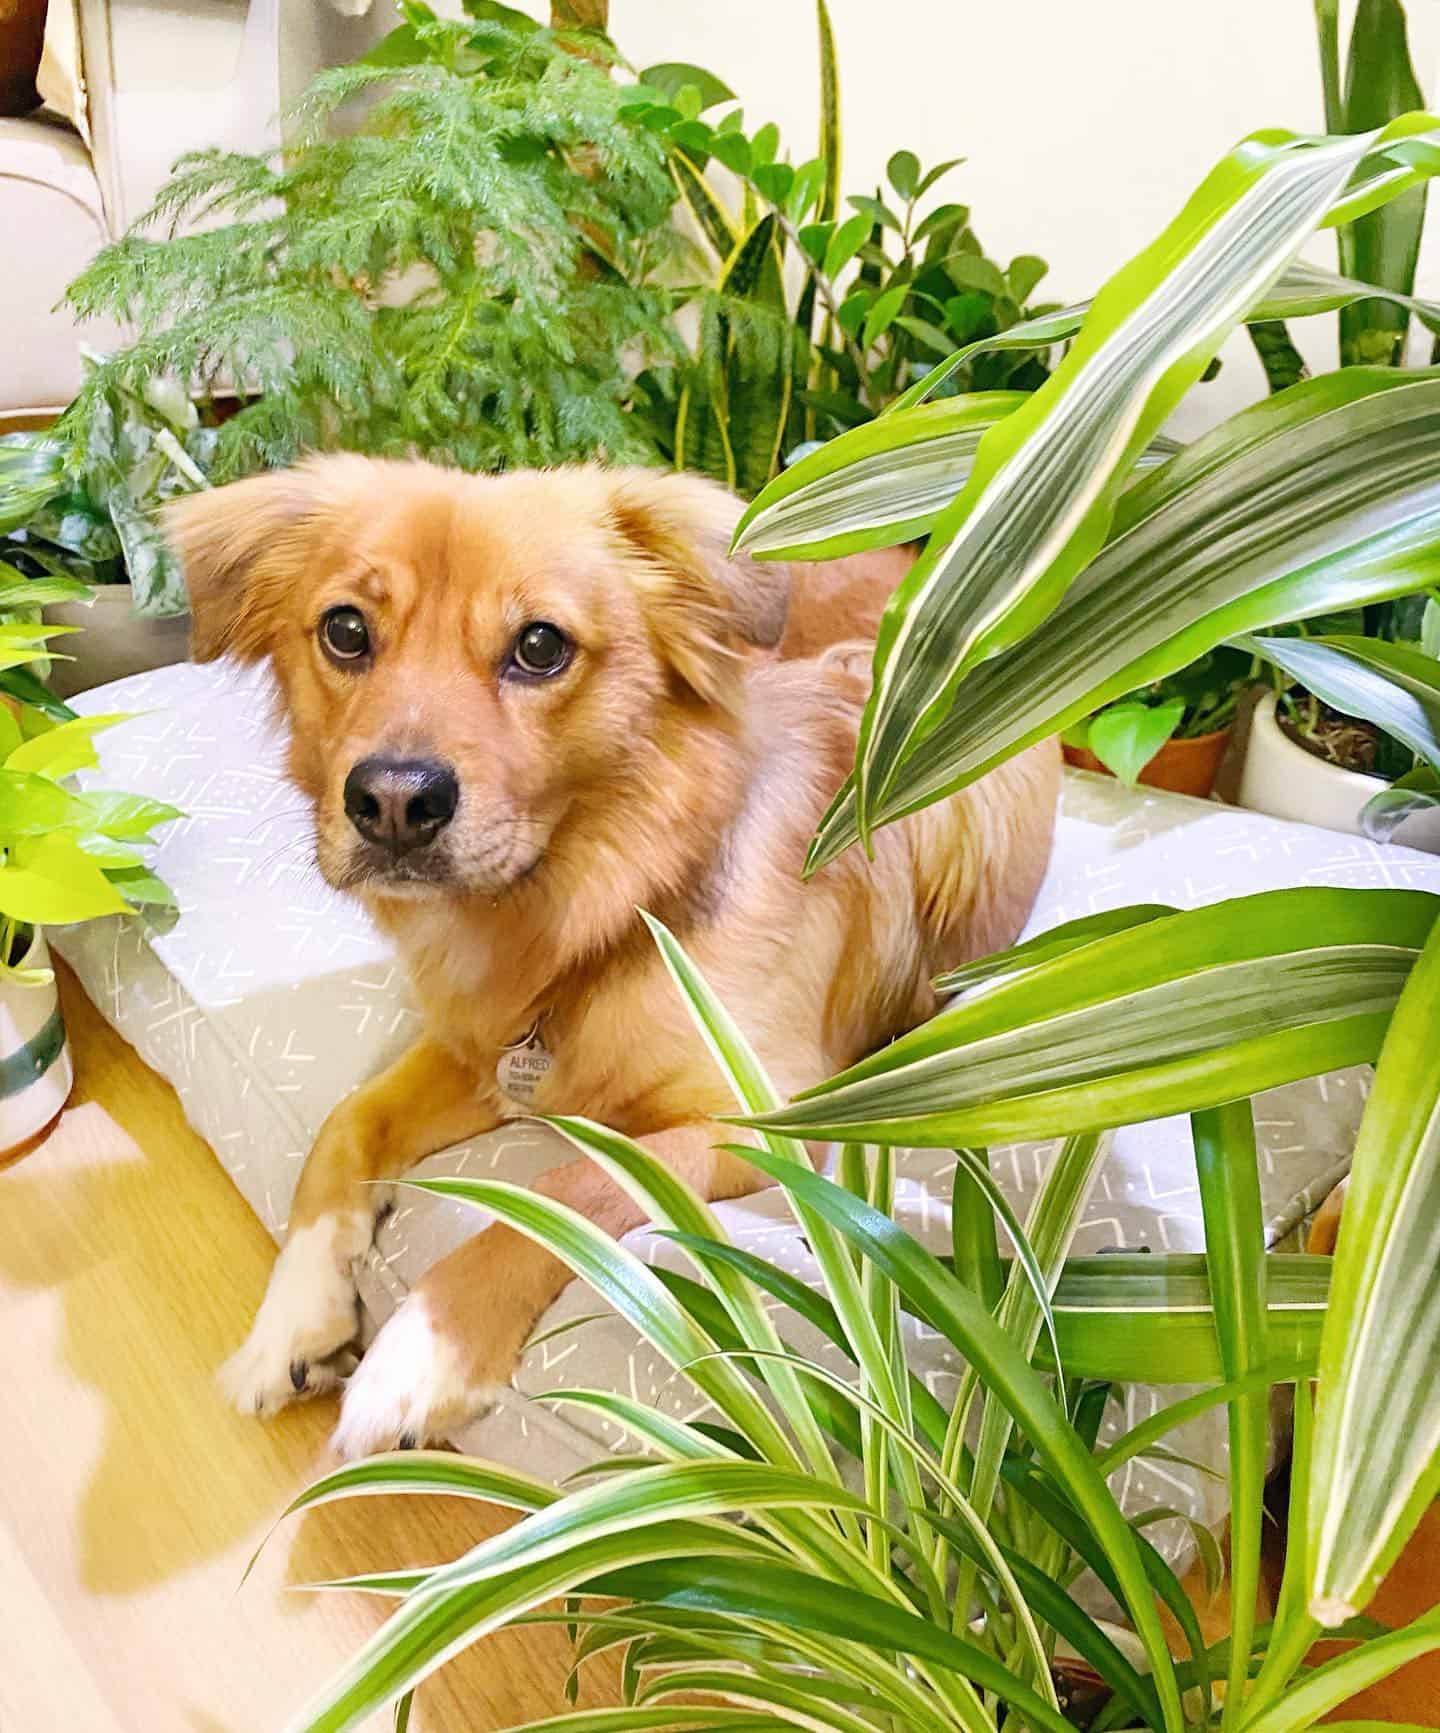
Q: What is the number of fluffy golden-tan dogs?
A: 1